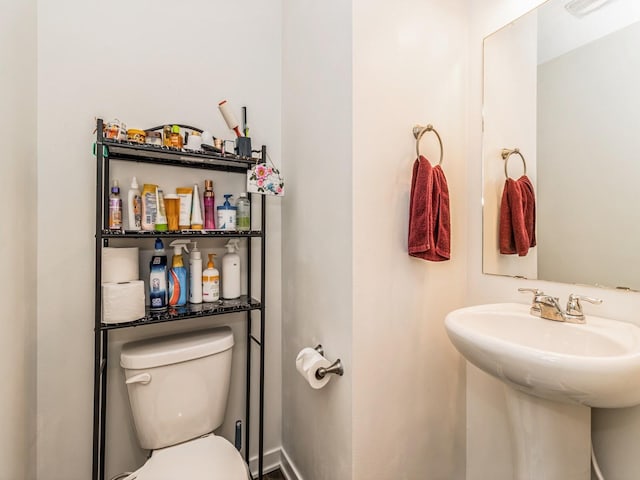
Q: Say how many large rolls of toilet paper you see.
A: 2